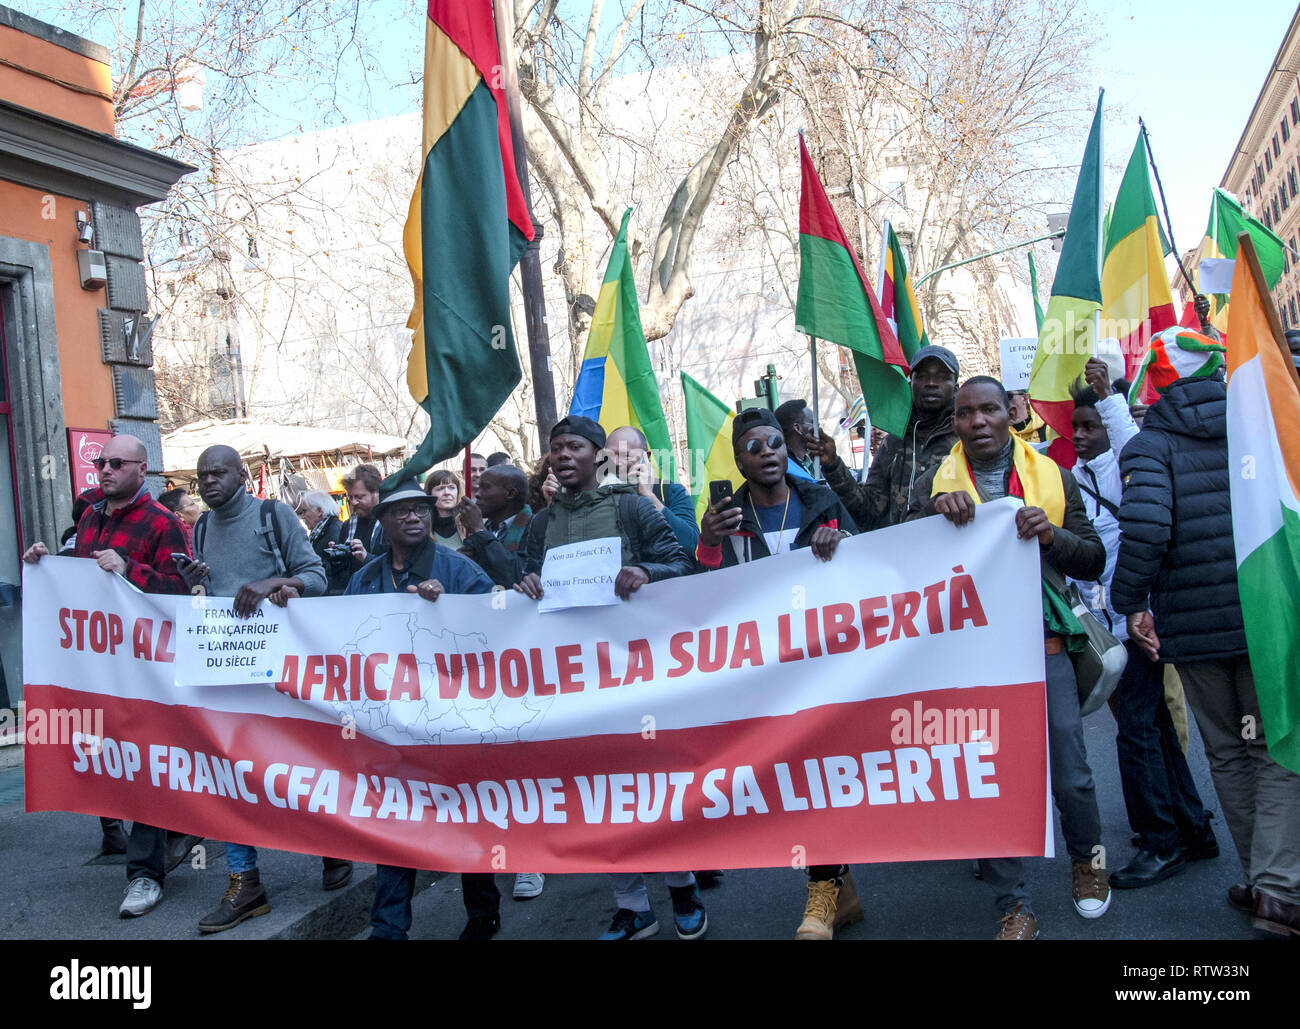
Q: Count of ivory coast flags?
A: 1